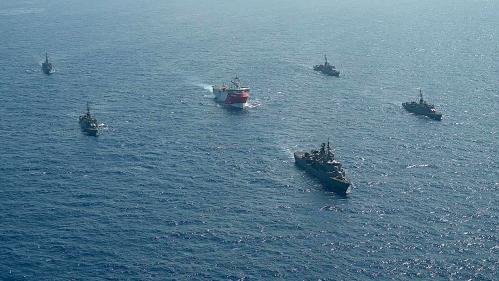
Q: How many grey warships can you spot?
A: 5